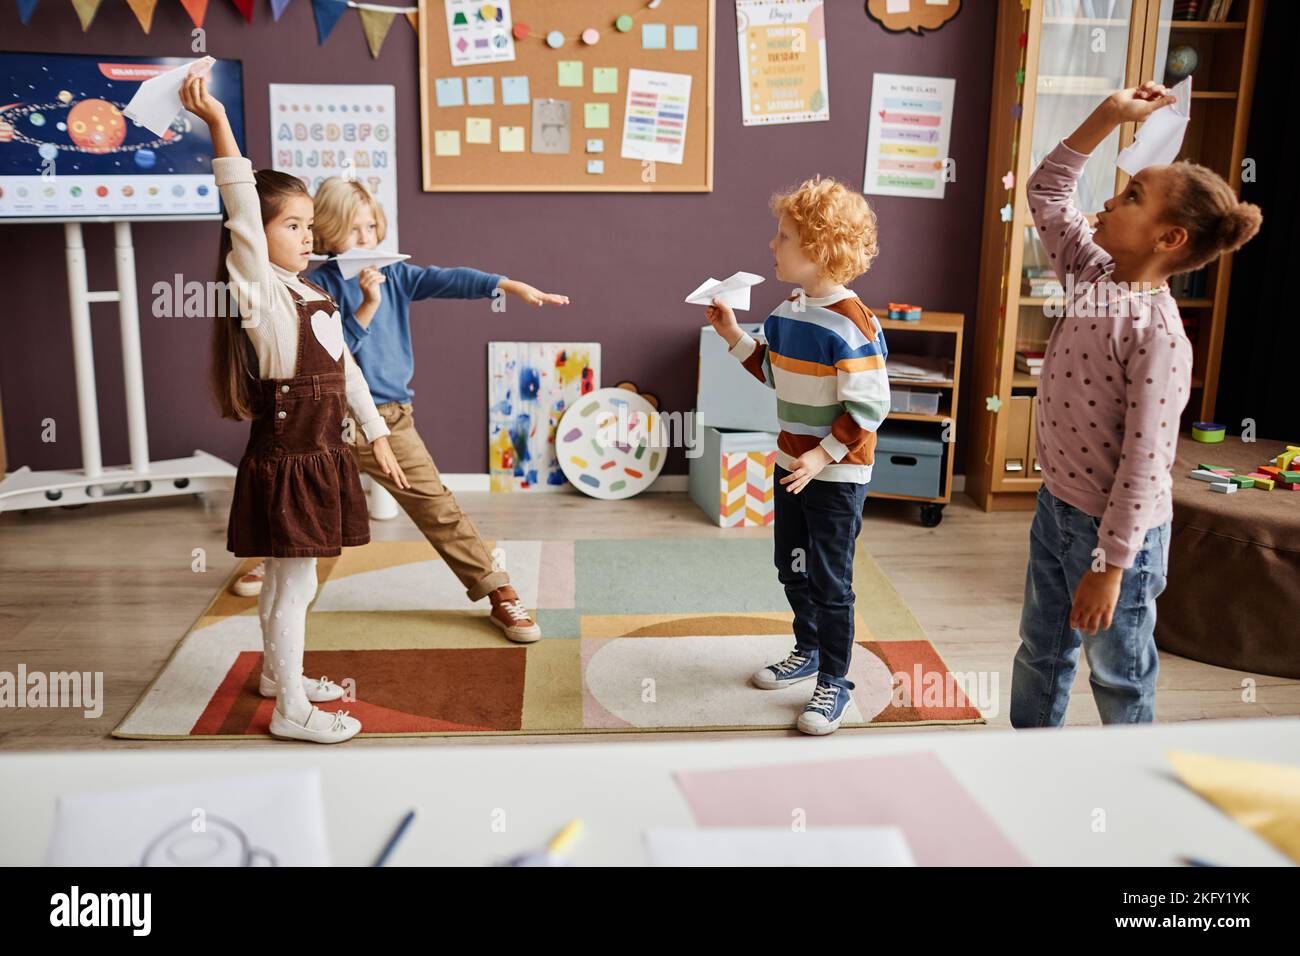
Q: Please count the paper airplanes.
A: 4